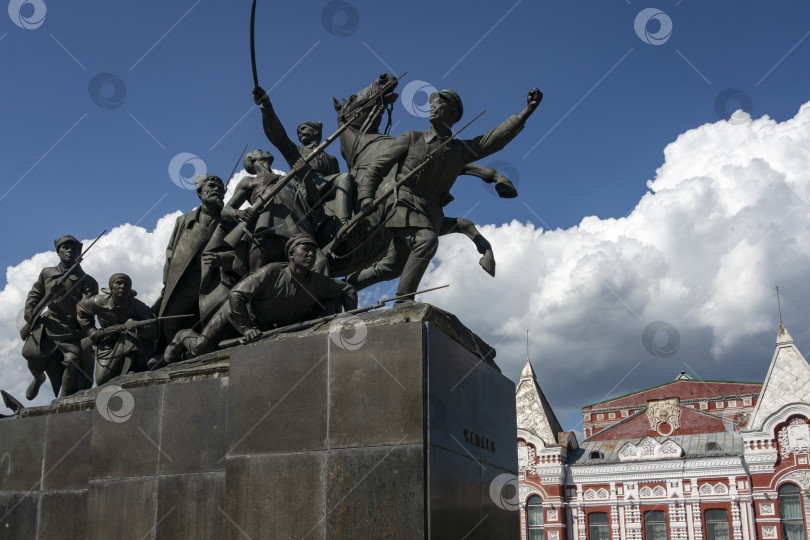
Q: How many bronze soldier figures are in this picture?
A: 7